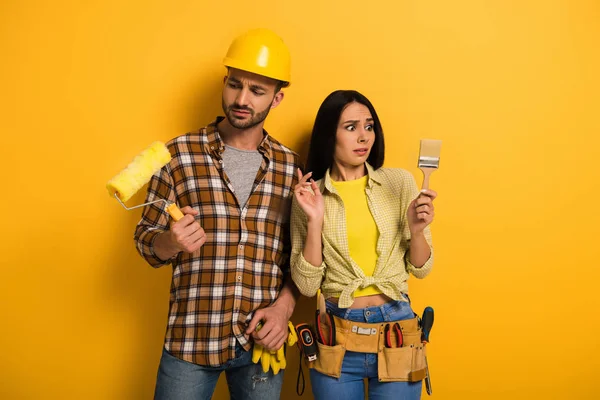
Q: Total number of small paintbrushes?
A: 1